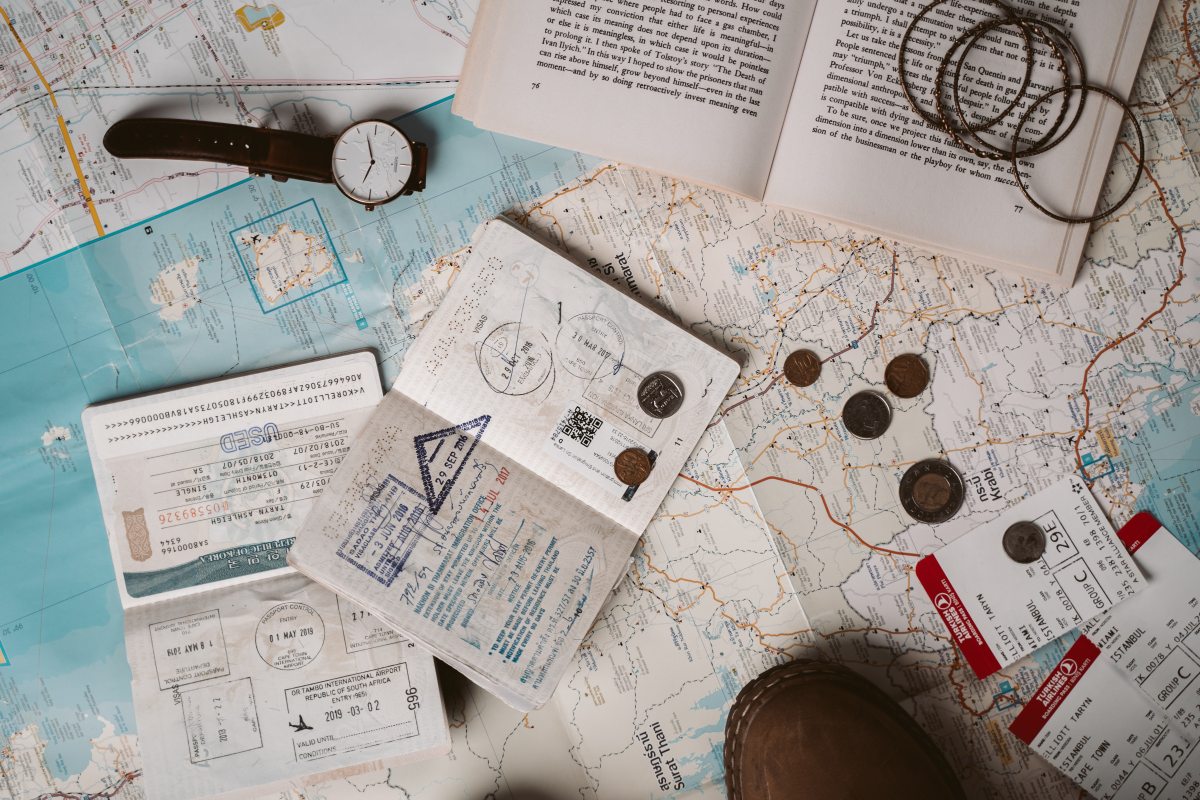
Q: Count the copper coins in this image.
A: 3